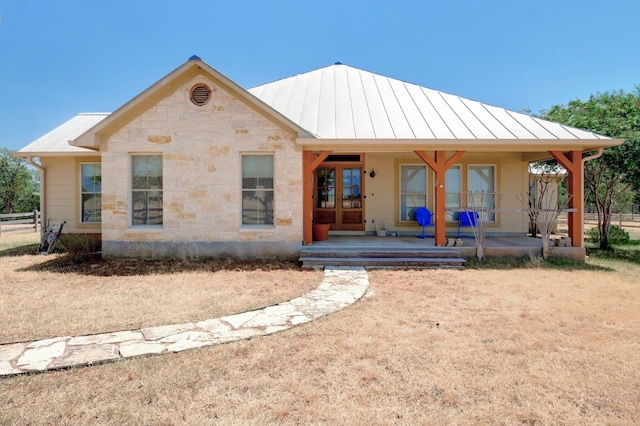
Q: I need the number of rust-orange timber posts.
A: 3